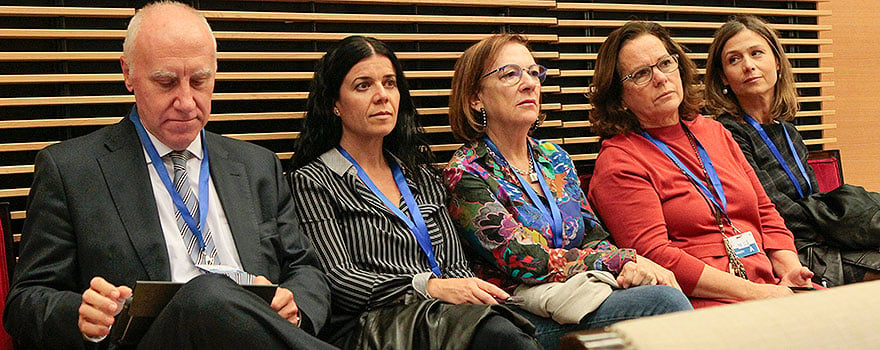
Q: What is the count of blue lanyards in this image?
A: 5